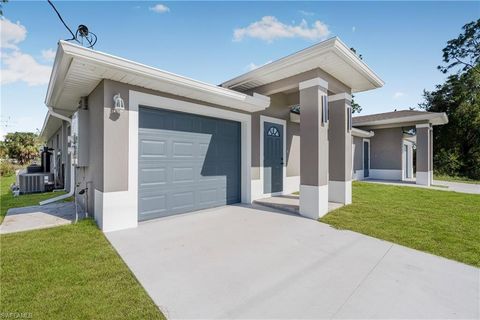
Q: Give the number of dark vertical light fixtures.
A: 2